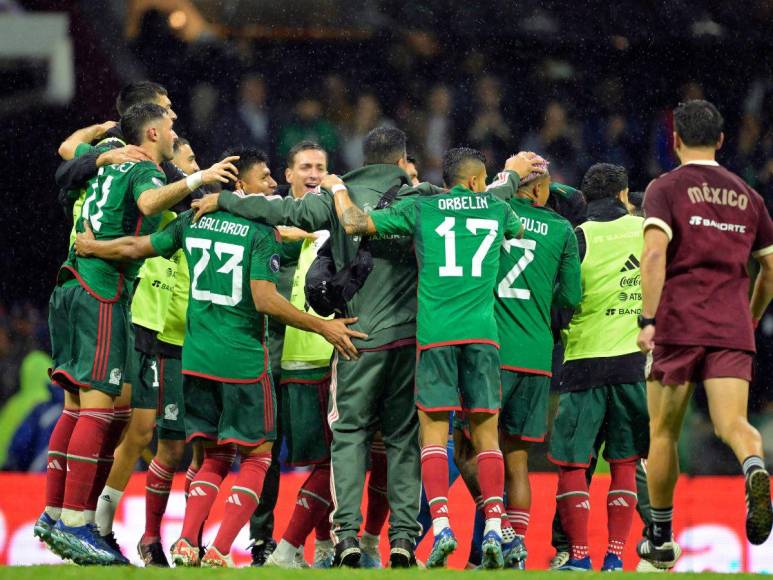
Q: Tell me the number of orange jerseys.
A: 0